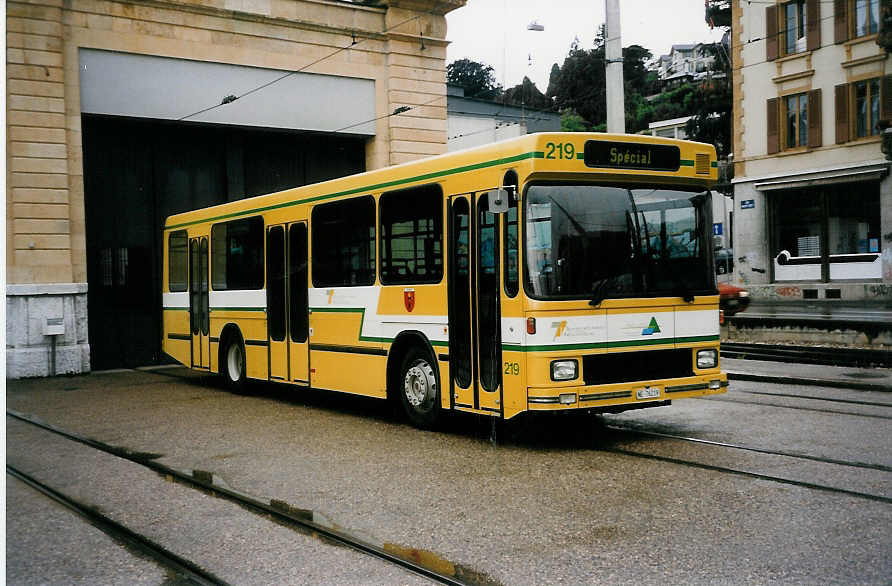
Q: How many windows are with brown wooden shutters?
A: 4